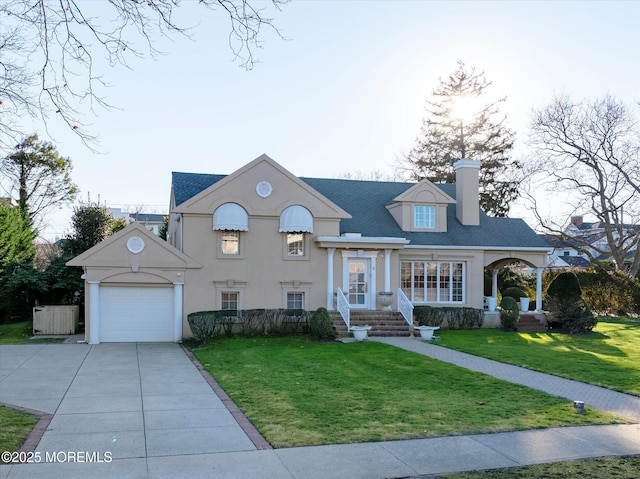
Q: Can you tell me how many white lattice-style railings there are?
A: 2